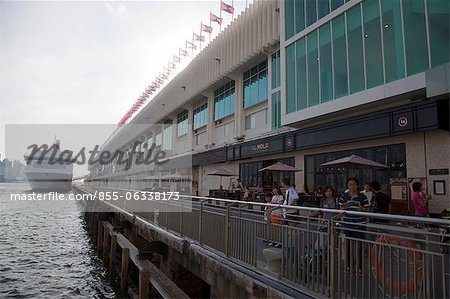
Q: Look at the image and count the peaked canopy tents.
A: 3